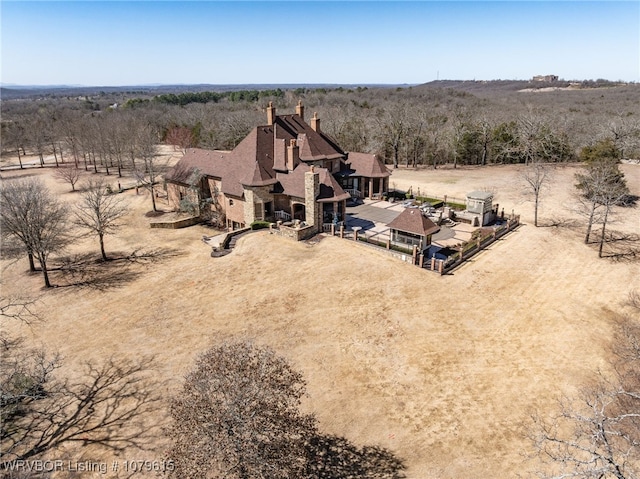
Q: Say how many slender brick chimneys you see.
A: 4